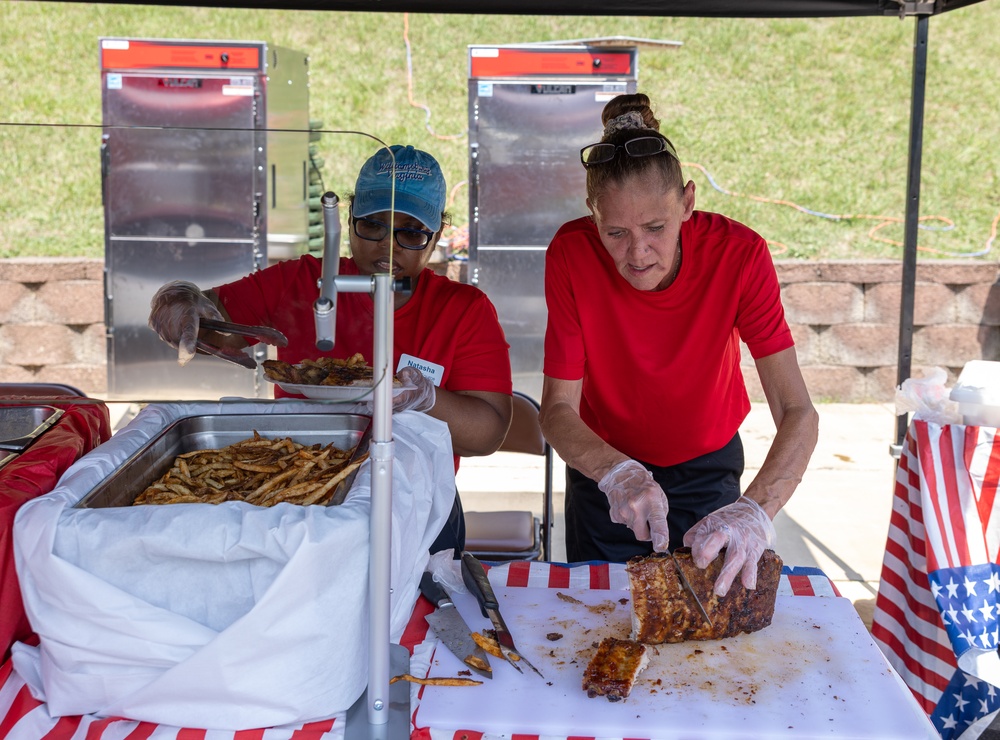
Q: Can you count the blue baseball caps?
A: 1